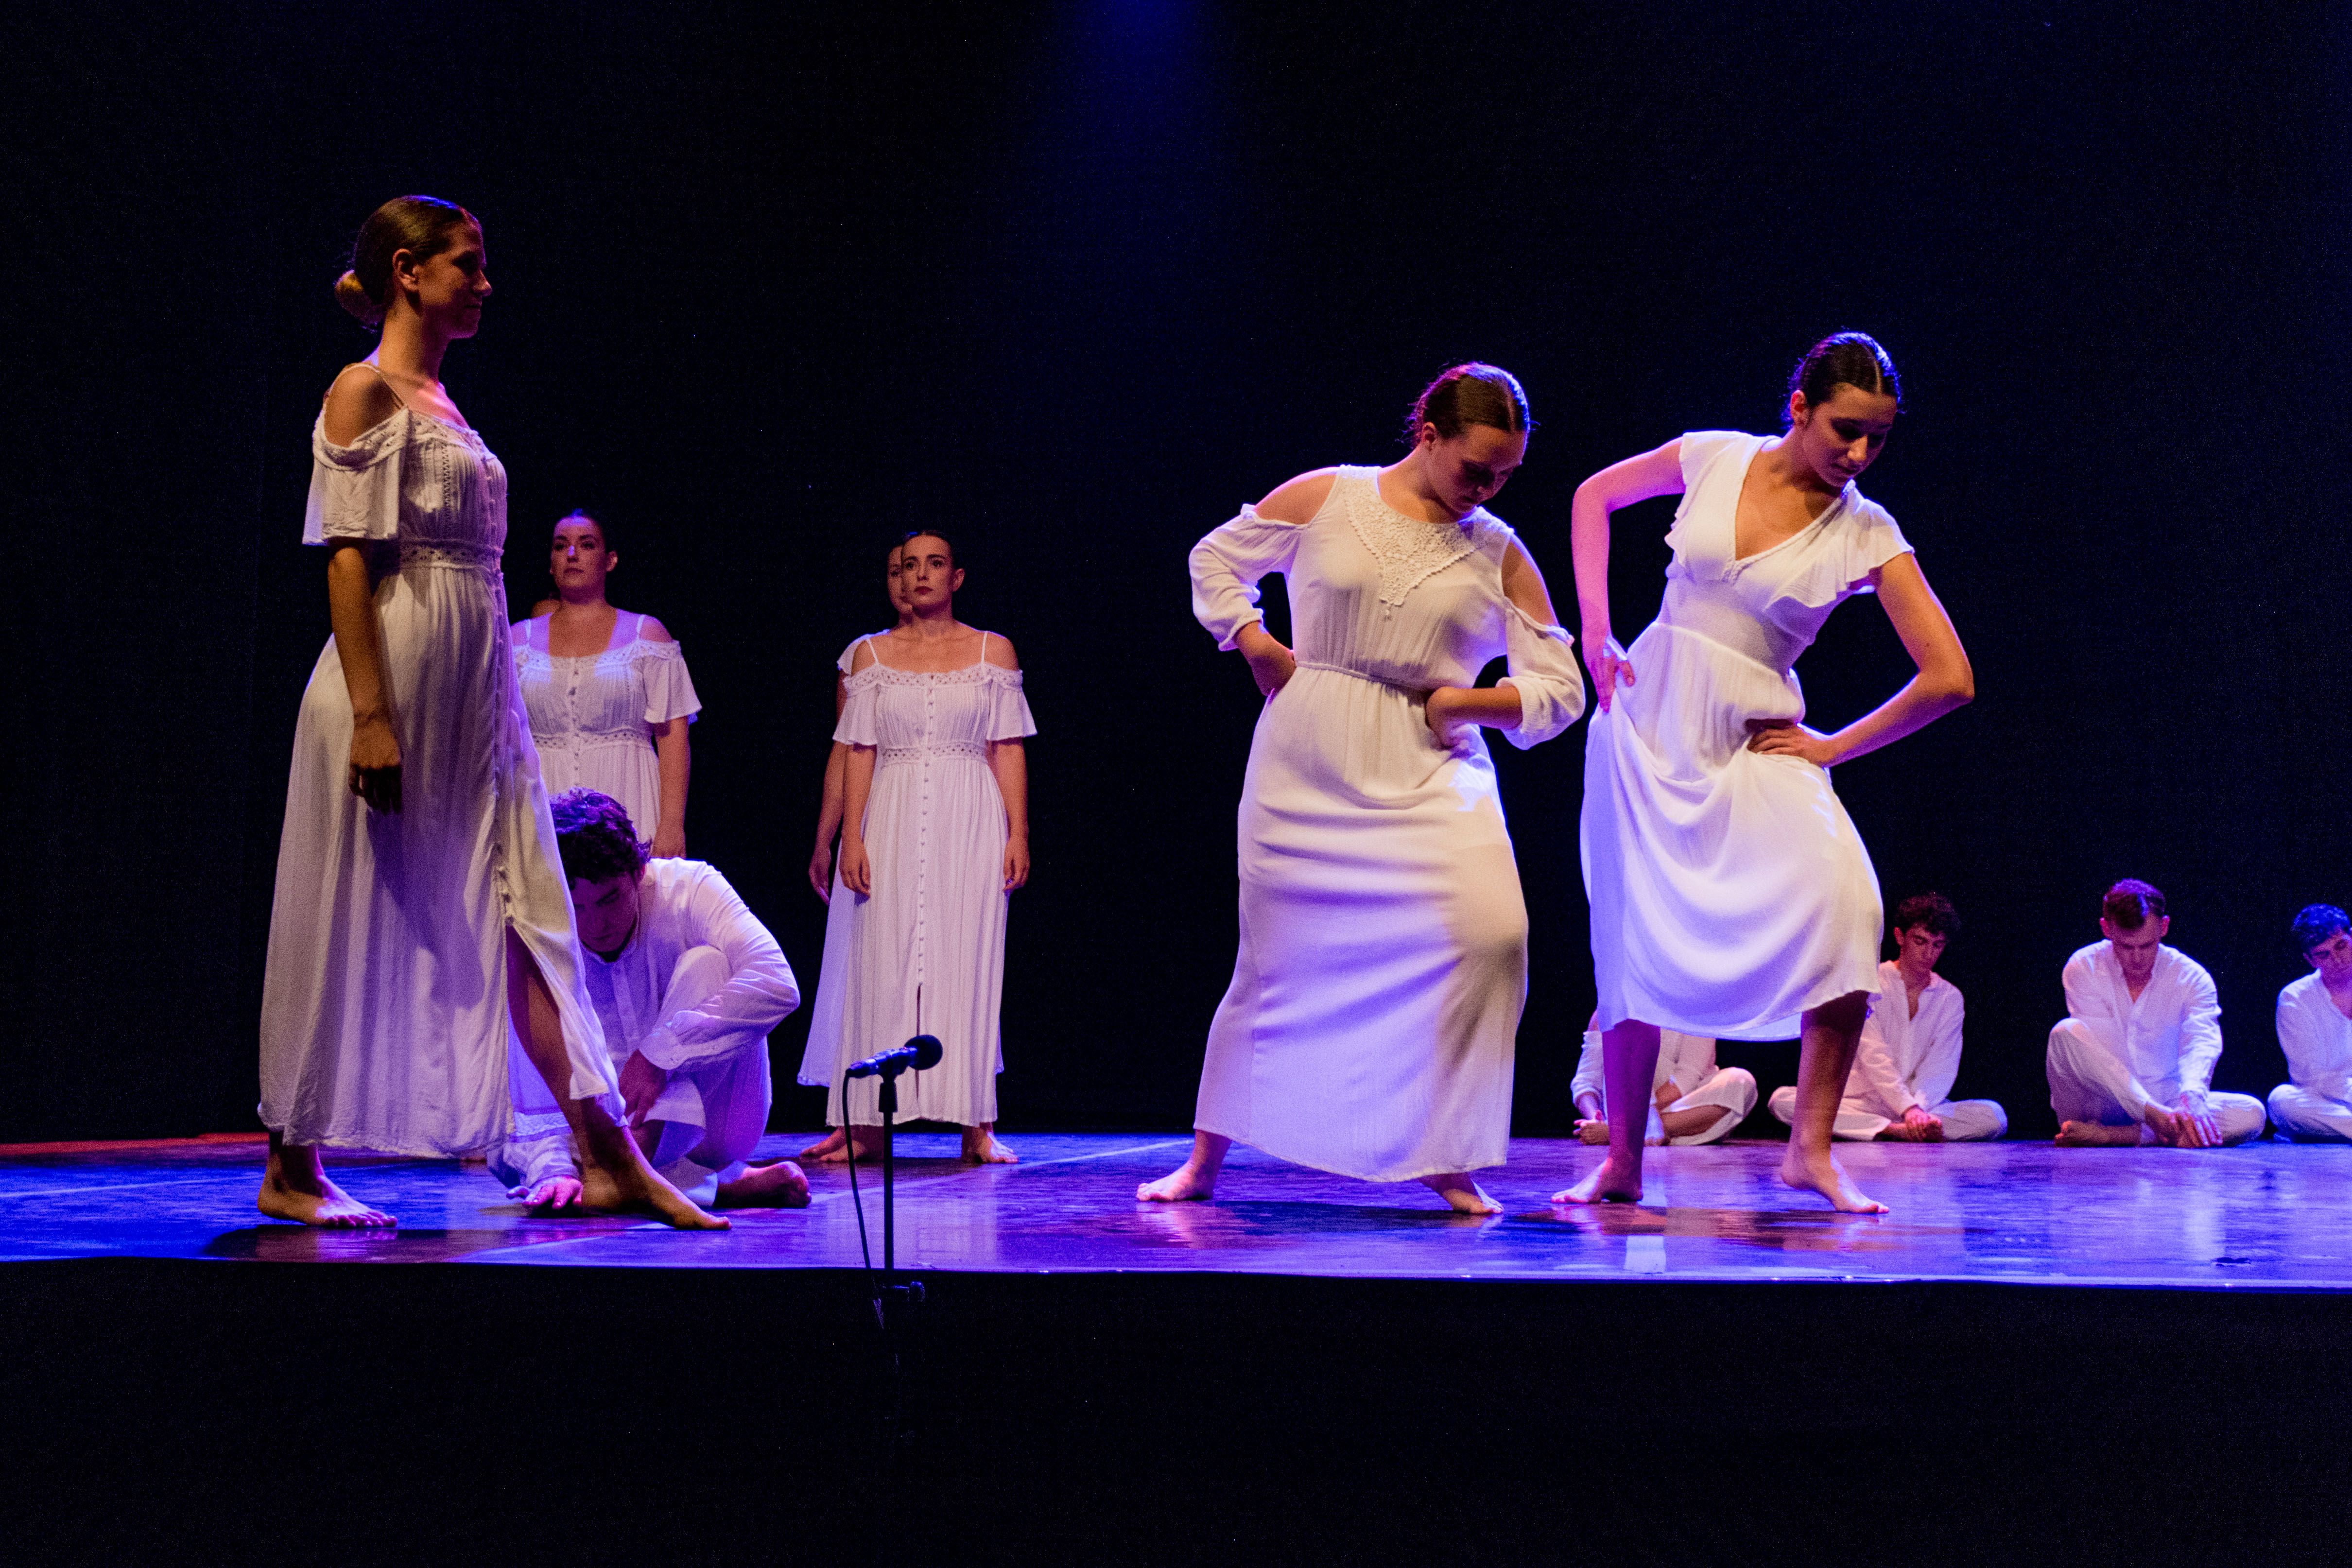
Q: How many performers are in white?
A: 11